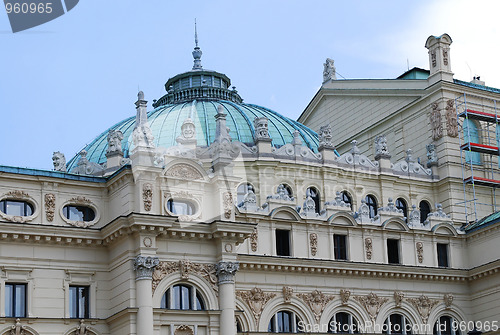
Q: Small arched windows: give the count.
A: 7